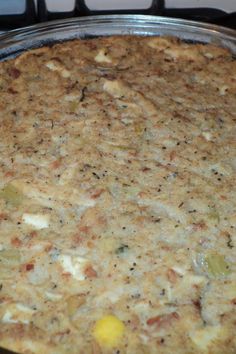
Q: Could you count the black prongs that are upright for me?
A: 4